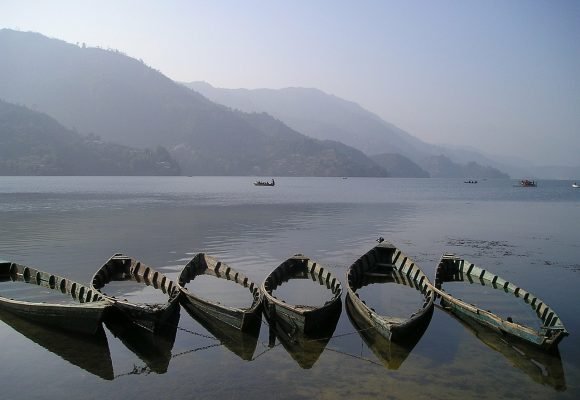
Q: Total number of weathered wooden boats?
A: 6